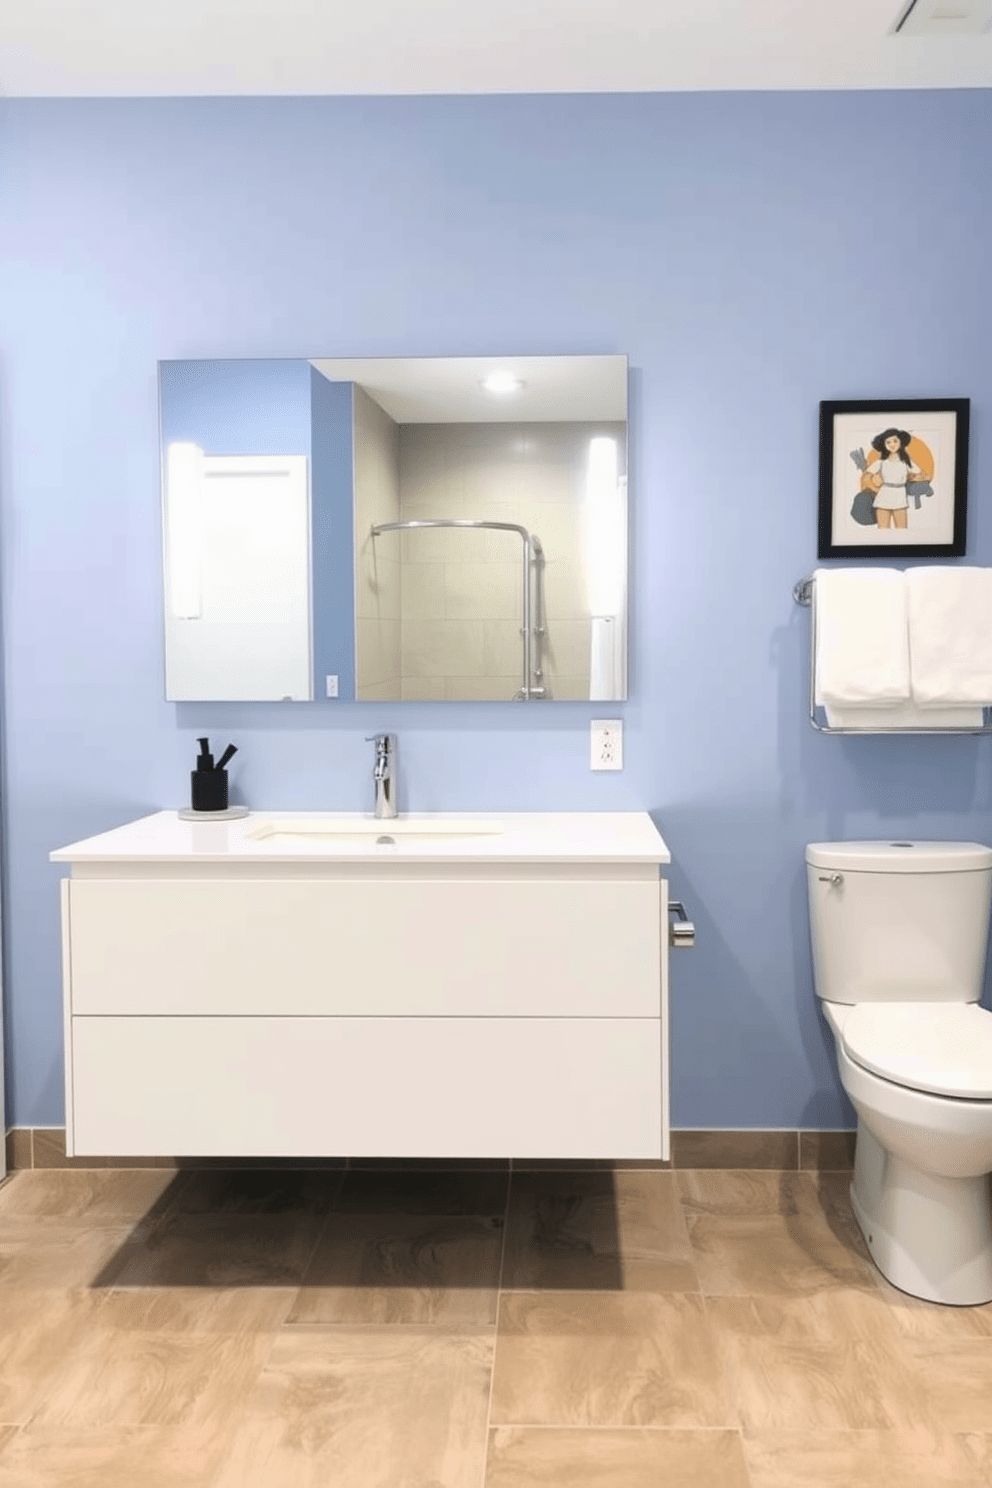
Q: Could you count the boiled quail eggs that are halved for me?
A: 0